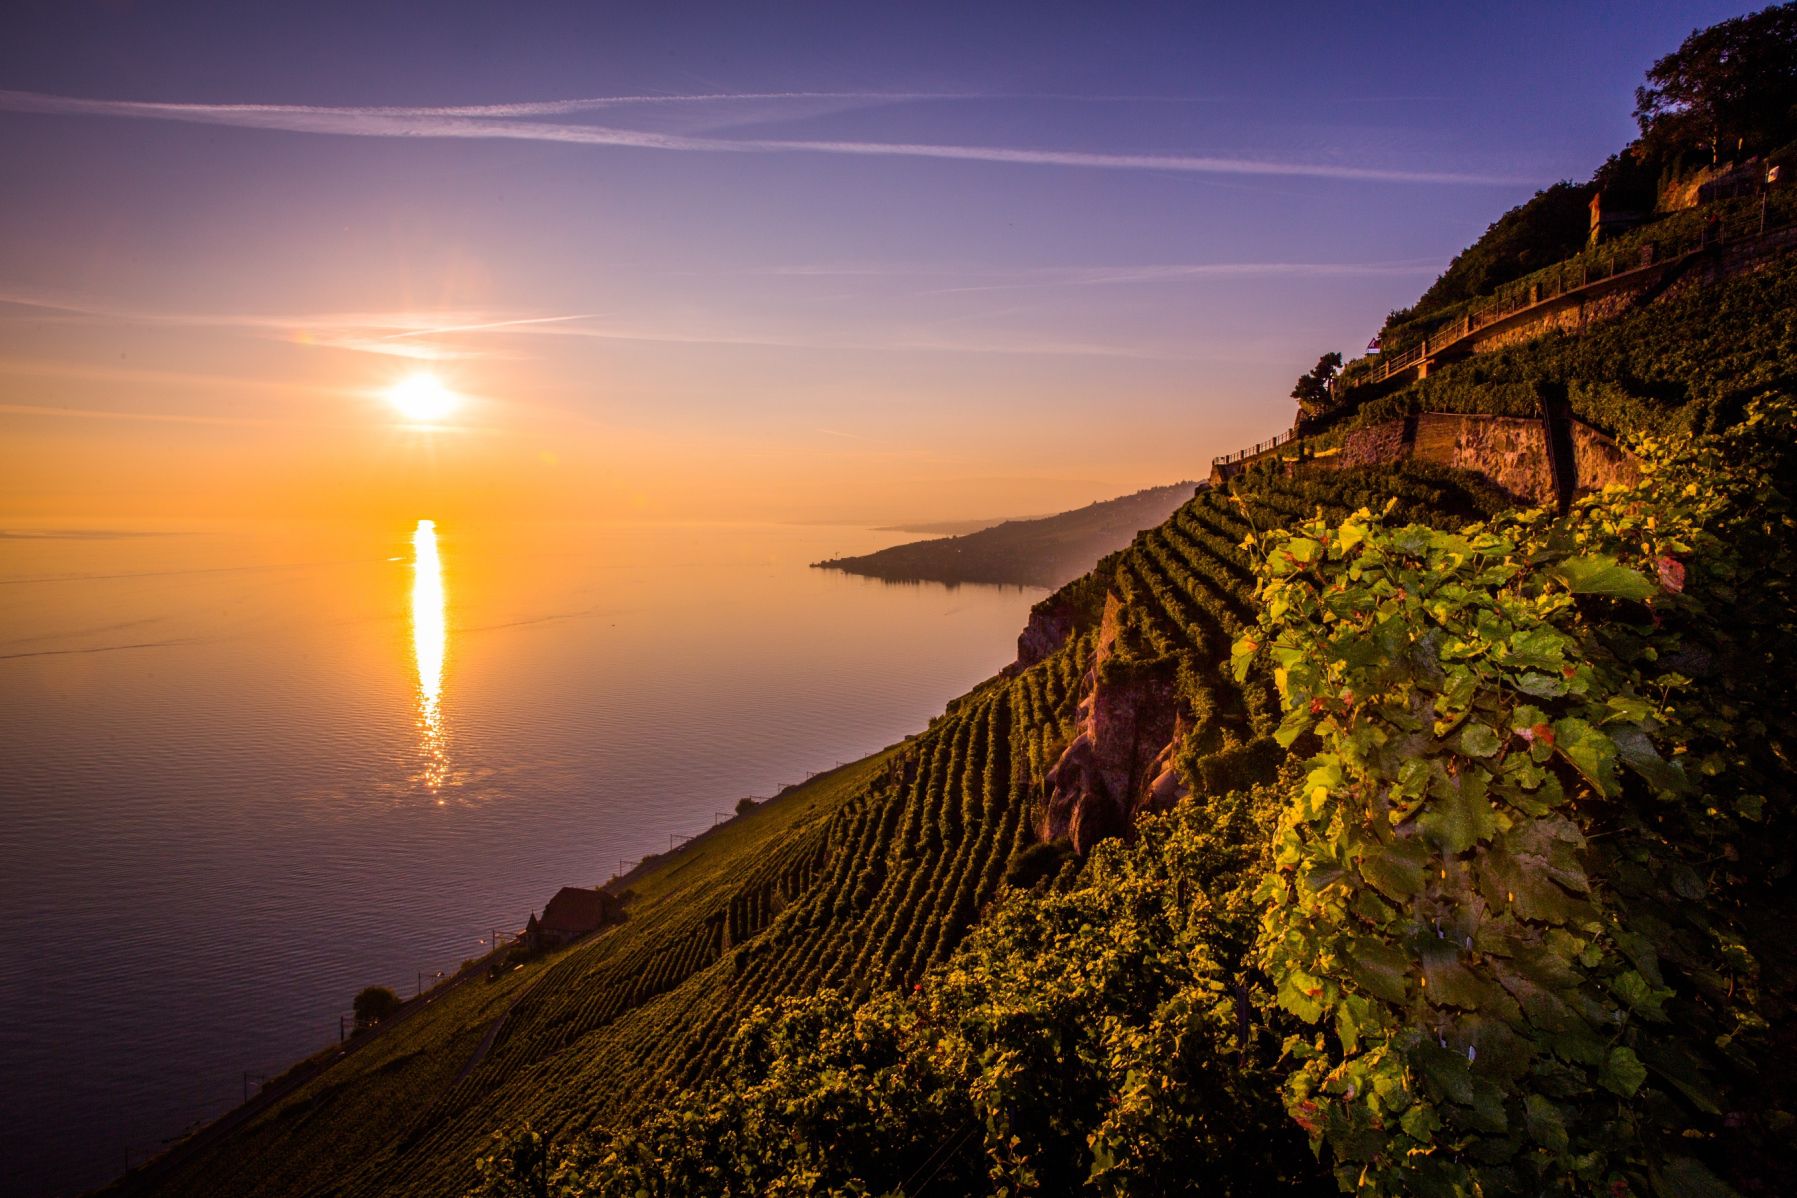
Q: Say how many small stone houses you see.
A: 1